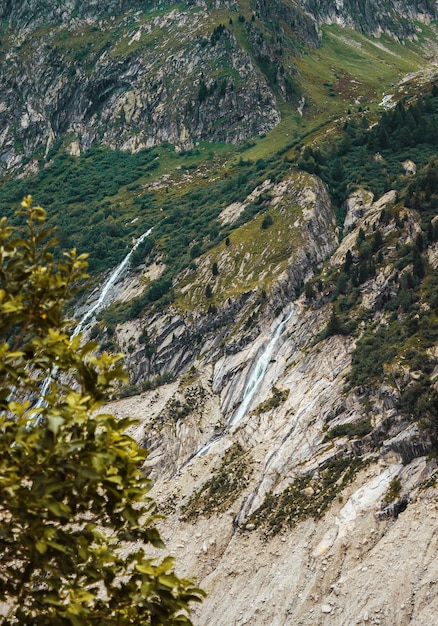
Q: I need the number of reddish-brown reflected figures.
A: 0